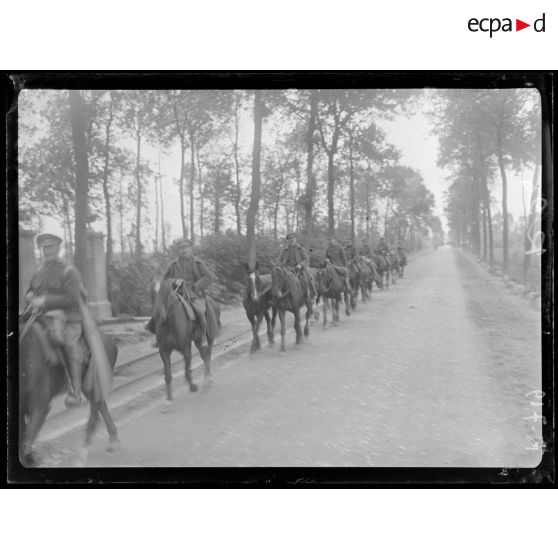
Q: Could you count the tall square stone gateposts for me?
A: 2